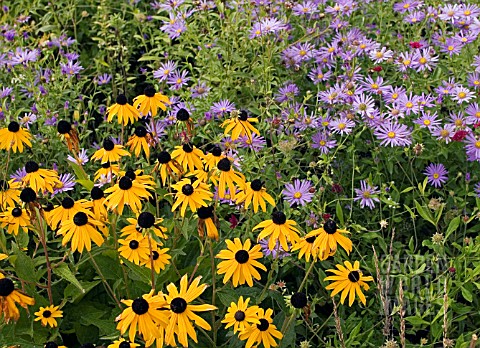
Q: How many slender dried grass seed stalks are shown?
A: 5